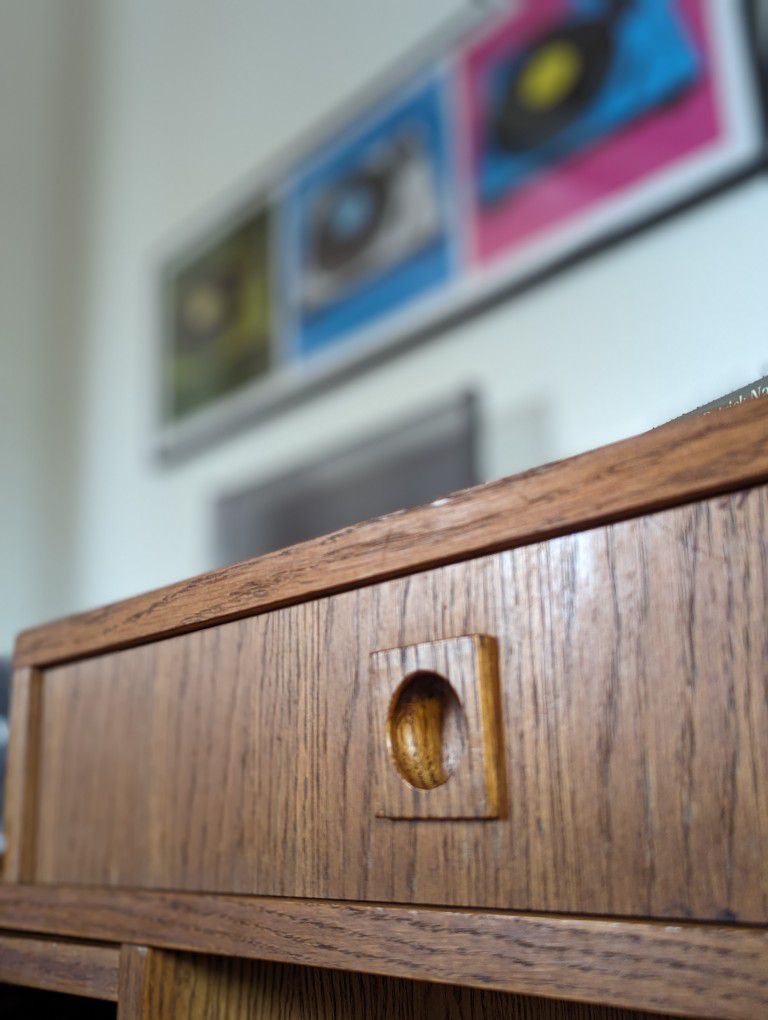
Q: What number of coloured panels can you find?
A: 3